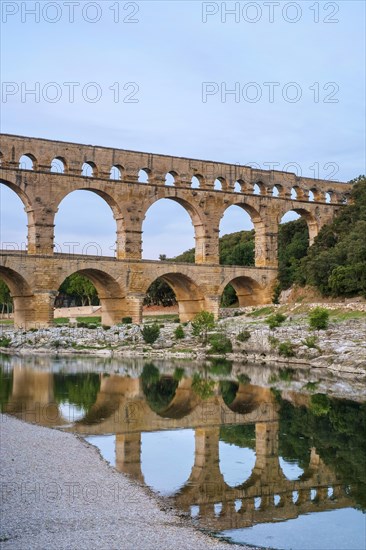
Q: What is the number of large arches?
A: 9